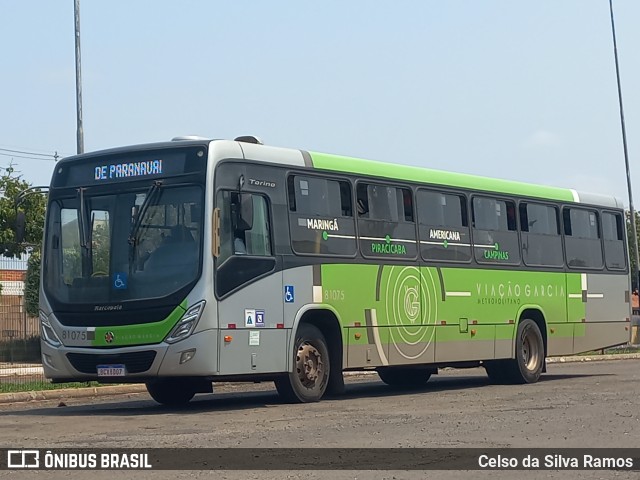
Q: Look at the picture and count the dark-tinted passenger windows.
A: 7